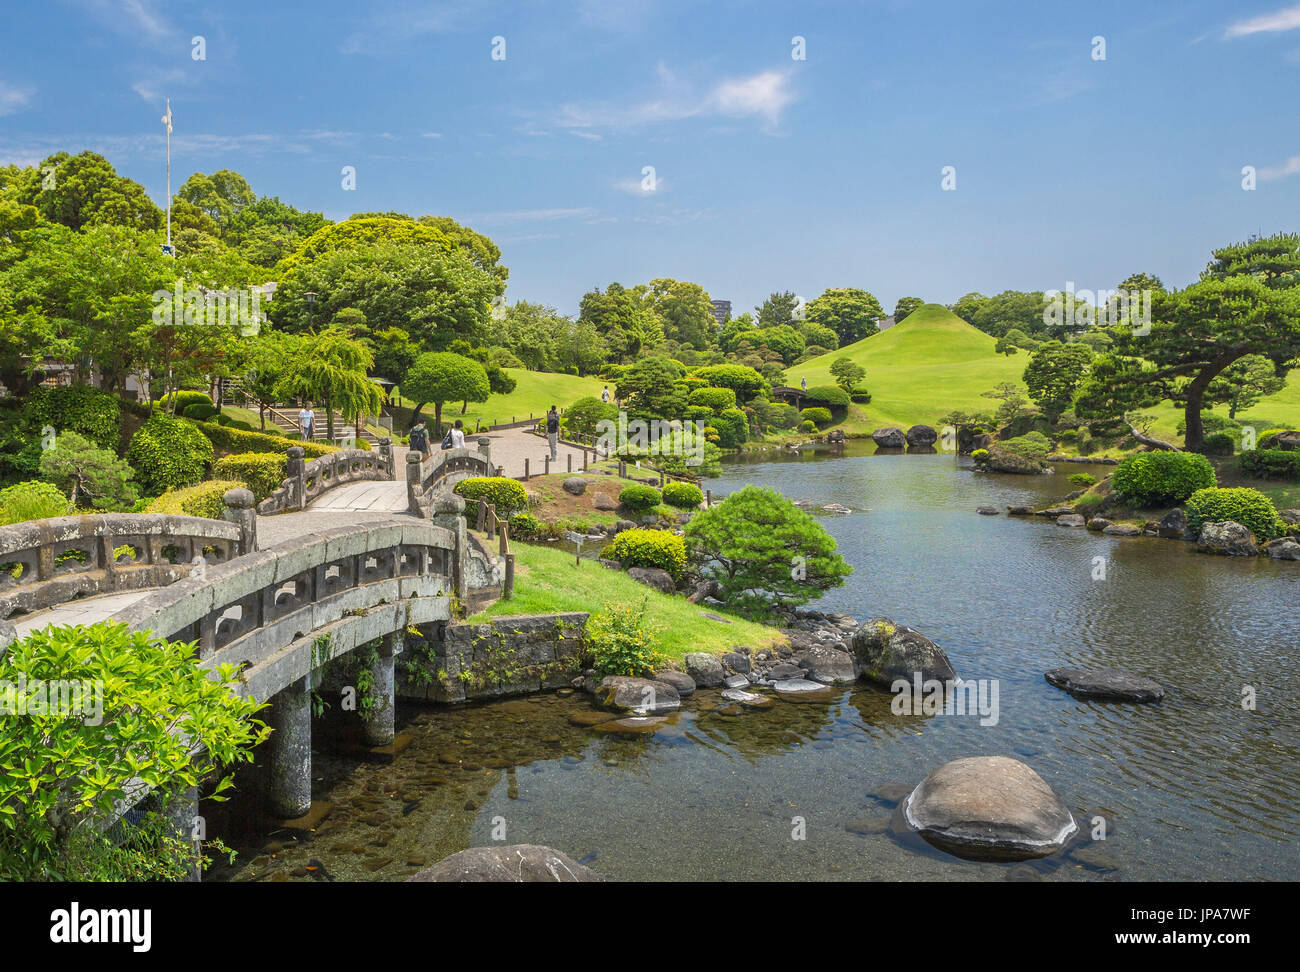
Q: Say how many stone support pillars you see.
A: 3